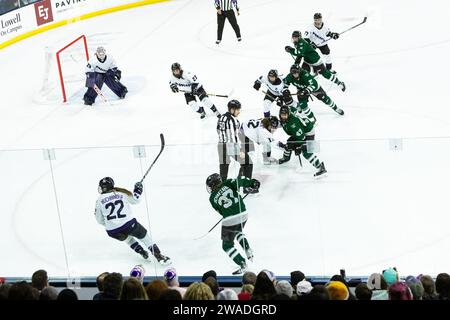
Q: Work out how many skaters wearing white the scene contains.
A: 6